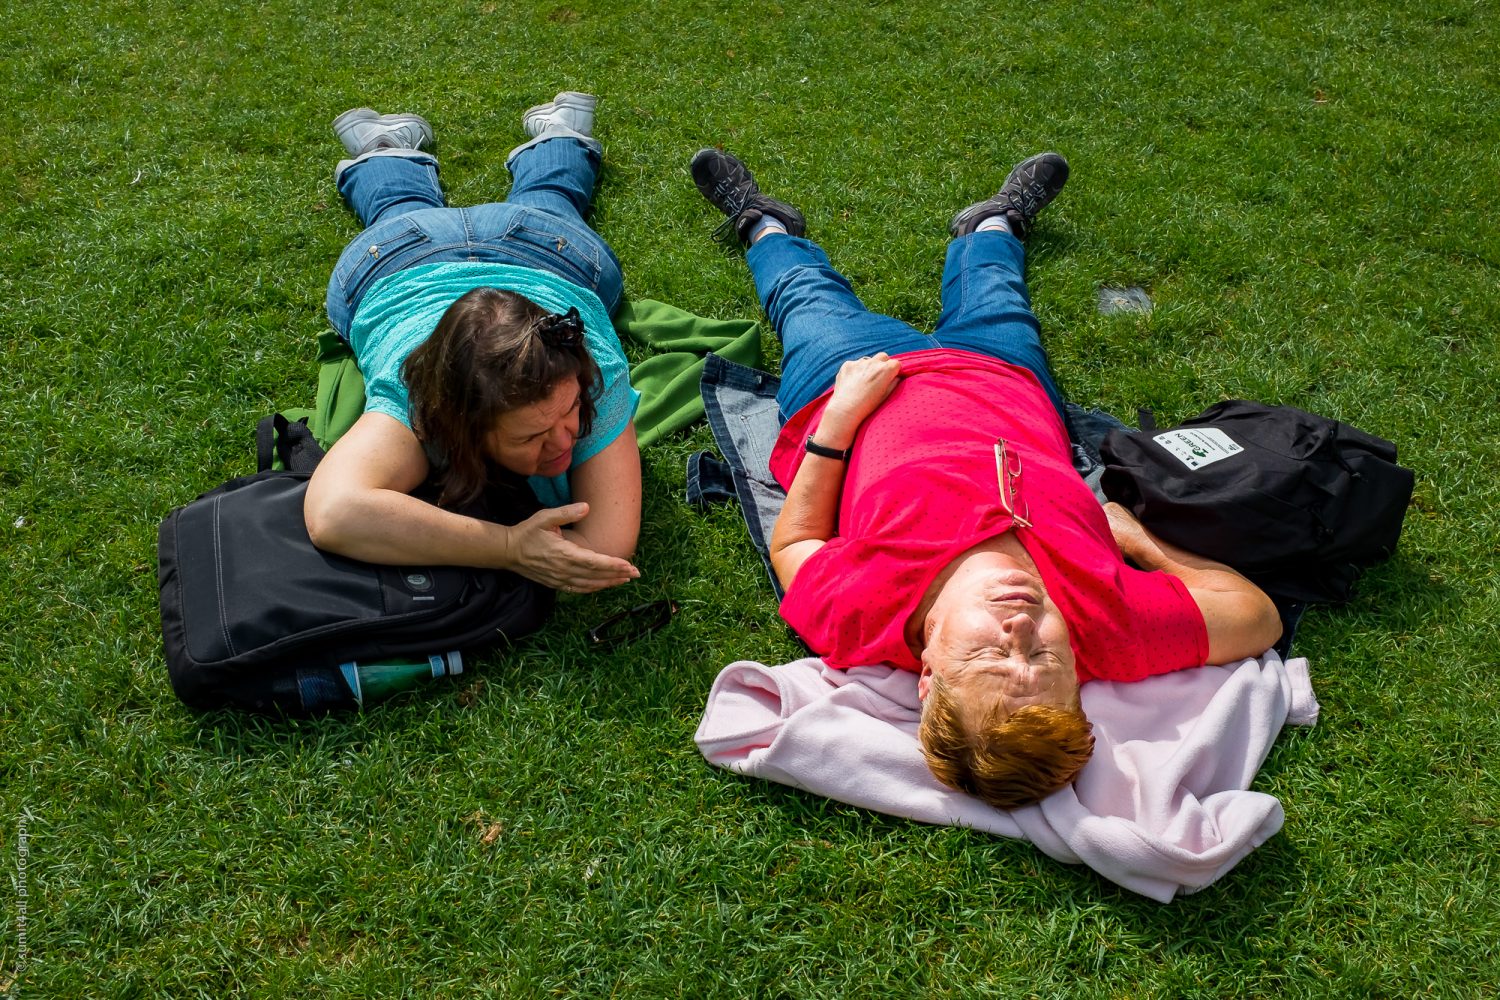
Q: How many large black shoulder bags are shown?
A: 2